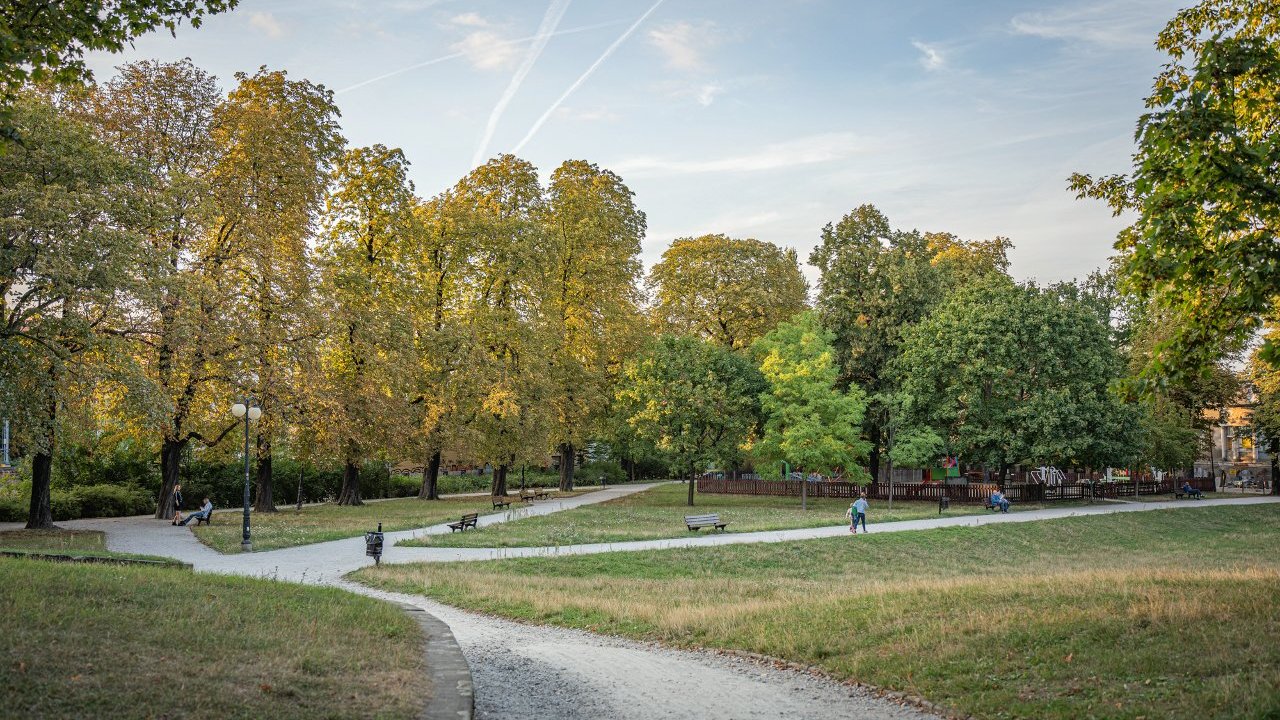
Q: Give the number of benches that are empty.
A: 5